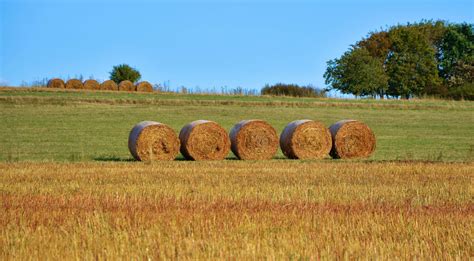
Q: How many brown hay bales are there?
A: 11